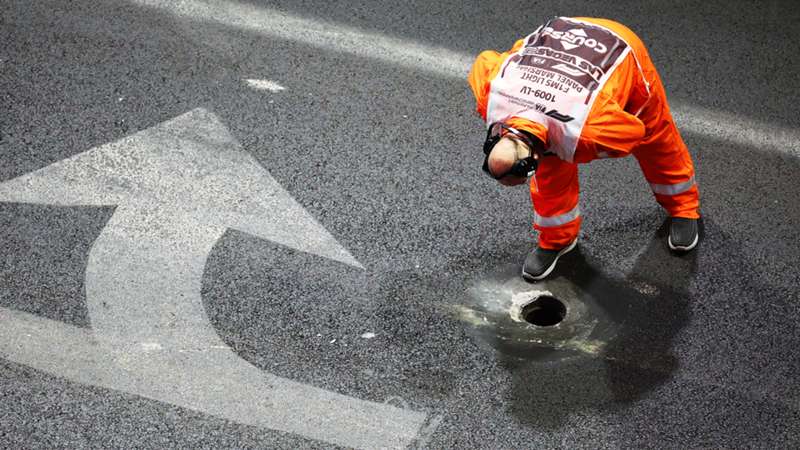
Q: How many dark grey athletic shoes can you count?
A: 2